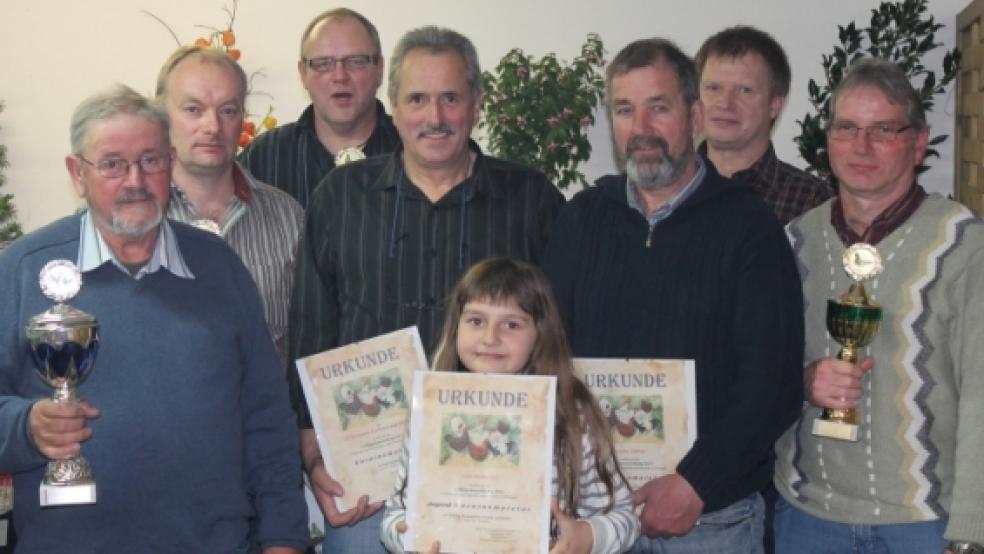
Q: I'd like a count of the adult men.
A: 7